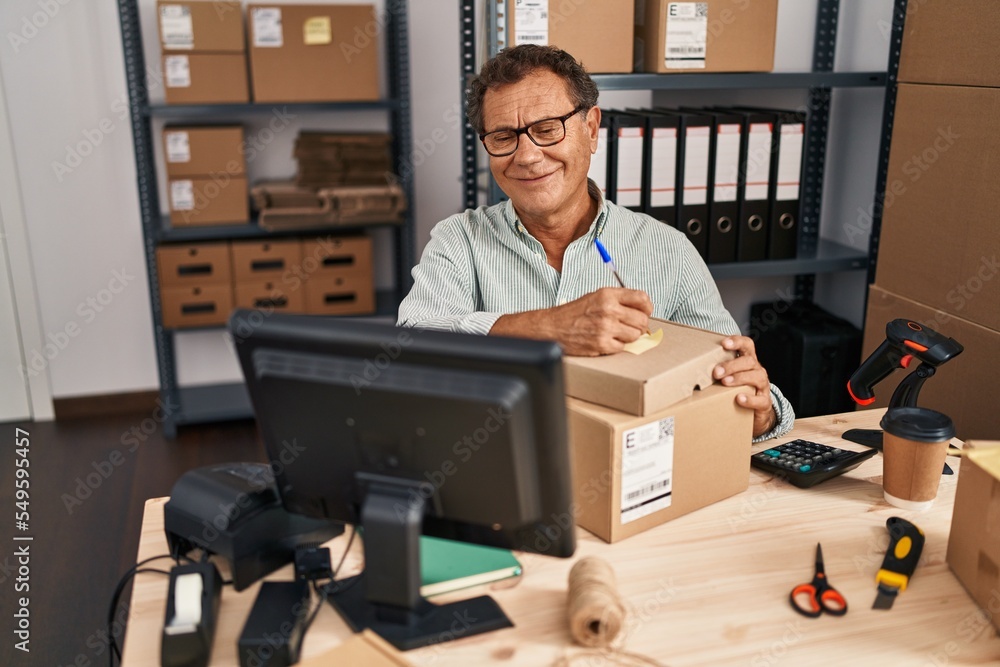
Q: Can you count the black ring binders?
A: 7